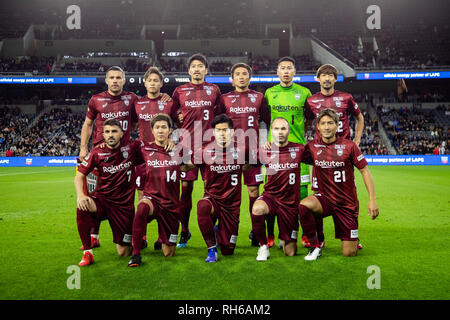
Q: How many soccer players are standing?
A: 6